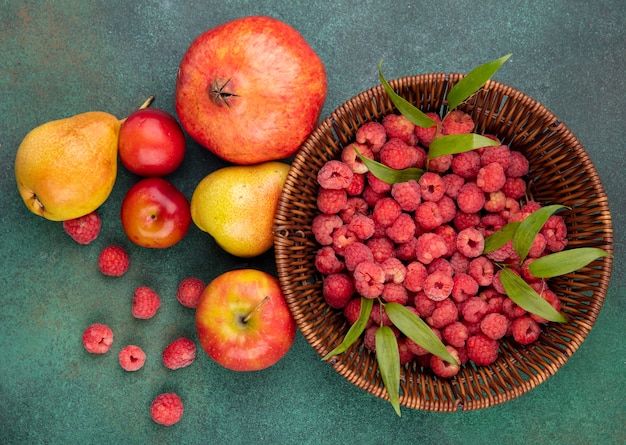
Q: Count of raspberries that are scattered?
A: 8